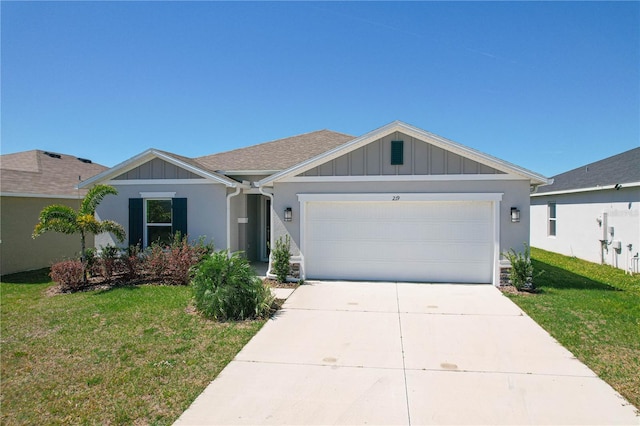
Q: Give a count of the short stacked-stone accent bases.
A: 2